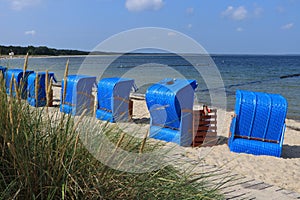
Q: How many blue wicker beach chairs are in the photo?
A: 7